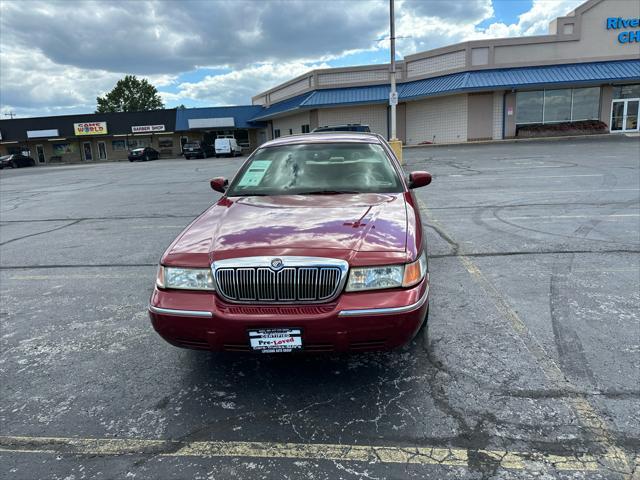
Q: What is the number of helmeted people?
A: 0